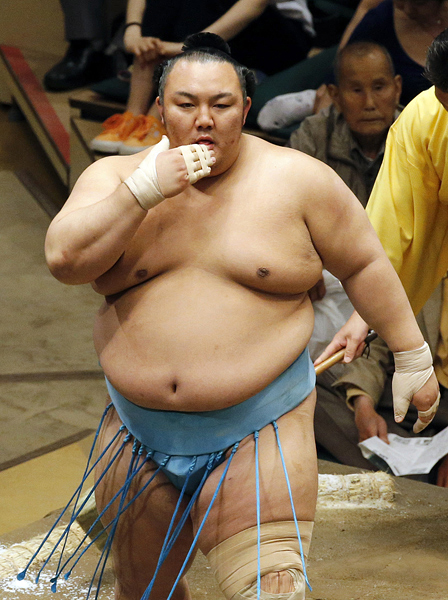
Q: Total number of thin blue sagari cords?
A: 13